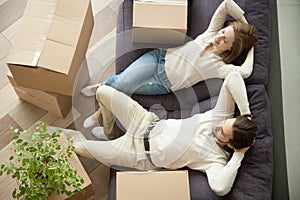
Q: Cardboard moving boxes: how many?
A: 5